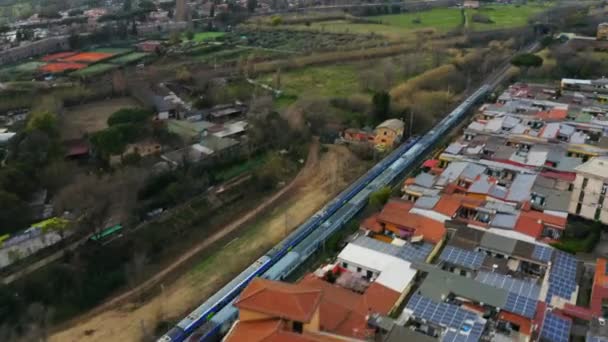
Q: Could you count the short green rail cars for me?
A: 0